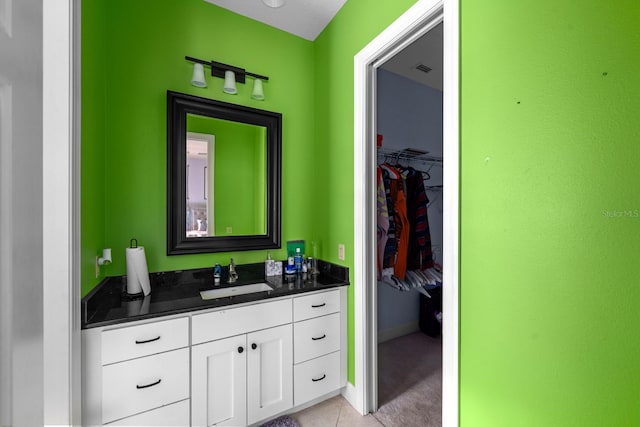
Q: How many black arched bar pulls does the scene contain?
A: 5